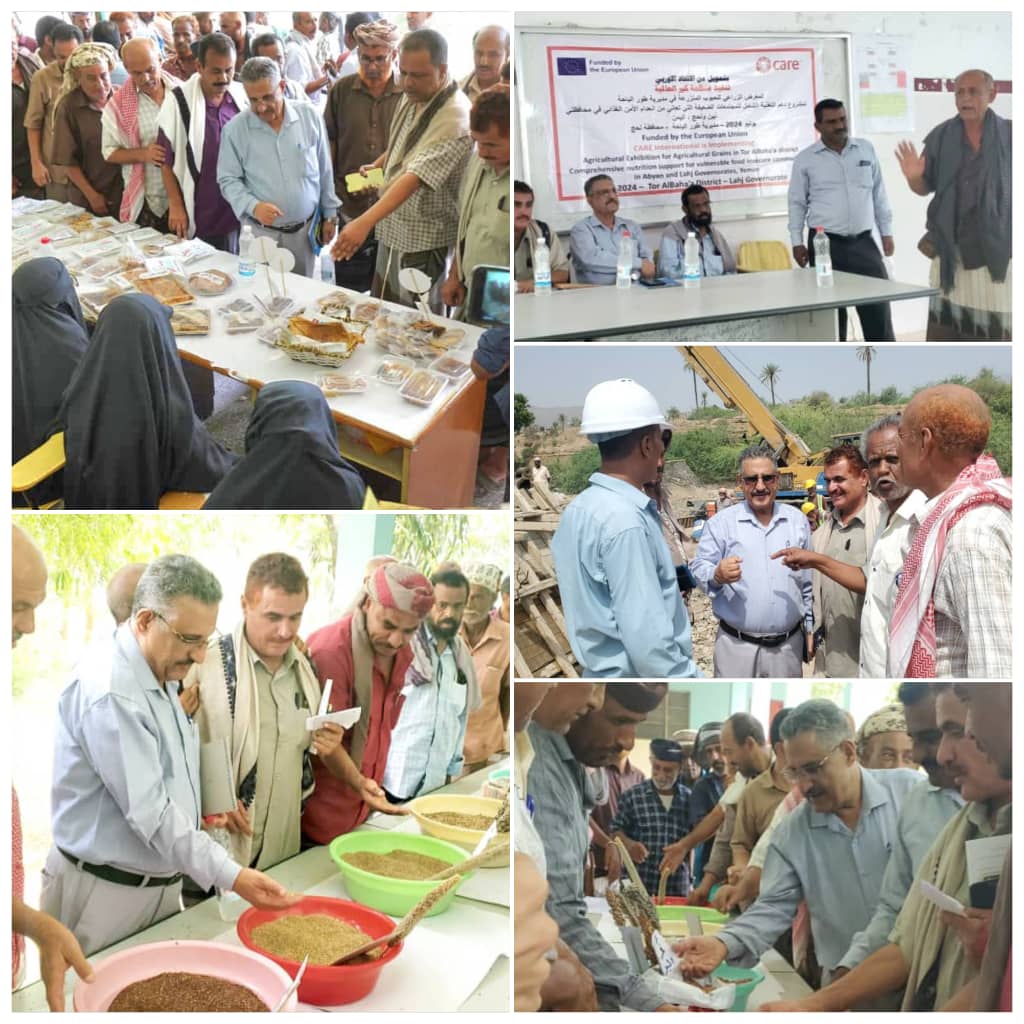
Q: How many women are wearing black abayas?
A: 3